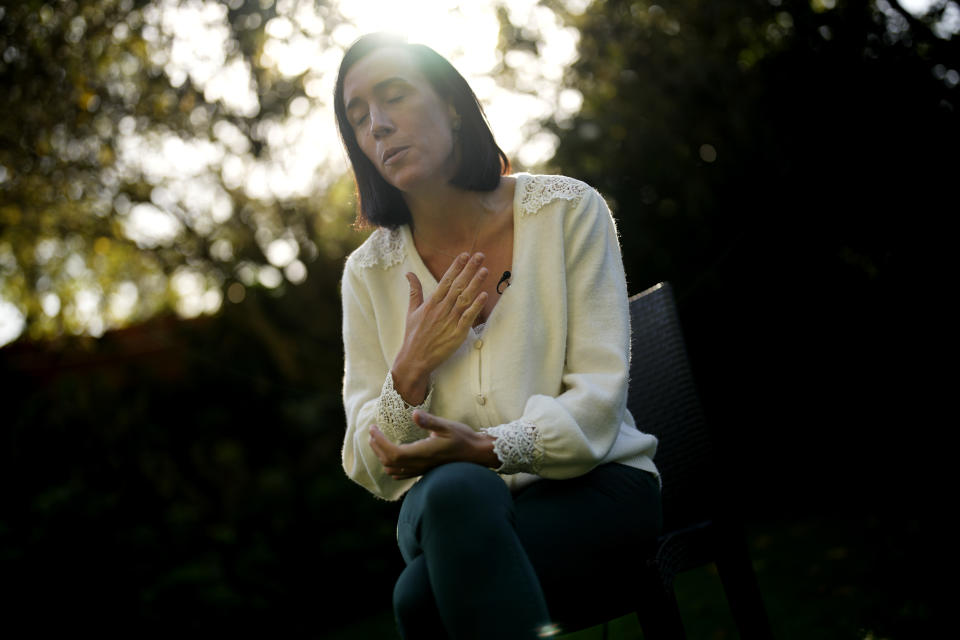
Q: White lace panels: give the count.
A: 4